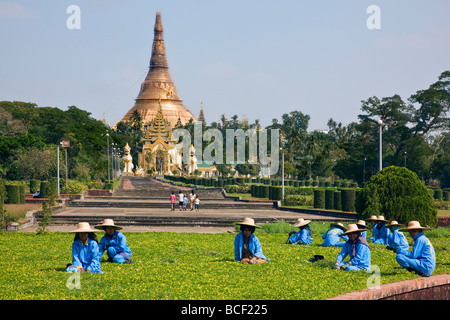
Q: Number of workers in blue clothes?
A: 11